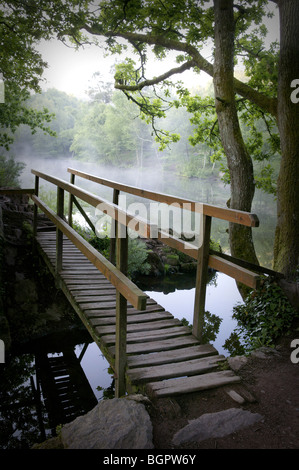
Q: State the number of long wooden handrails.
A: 4